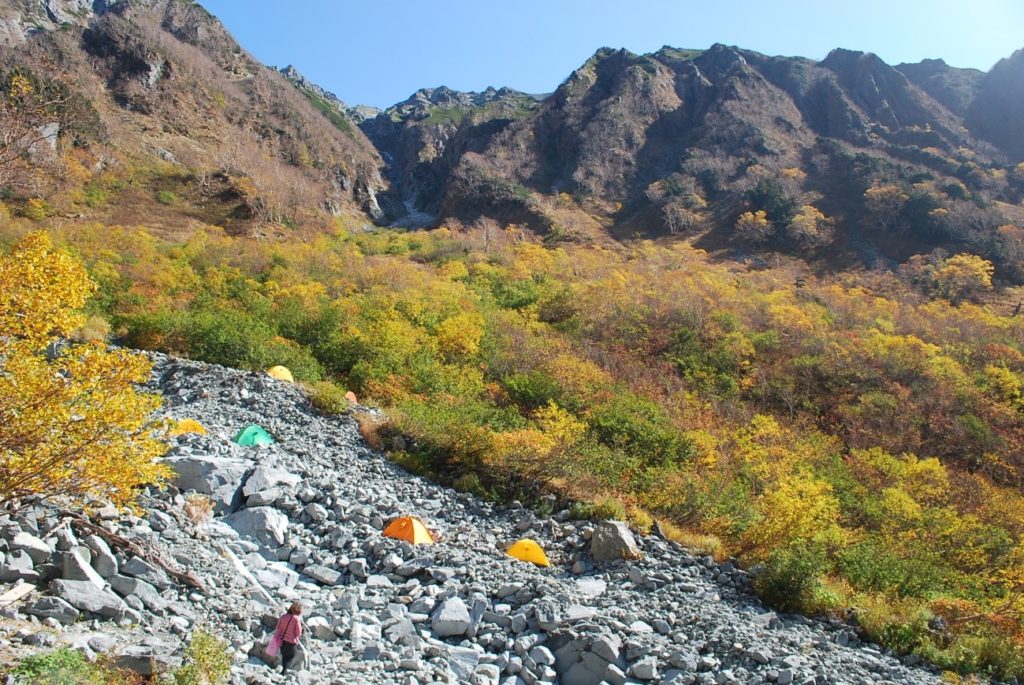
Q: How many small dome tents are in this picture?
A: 6